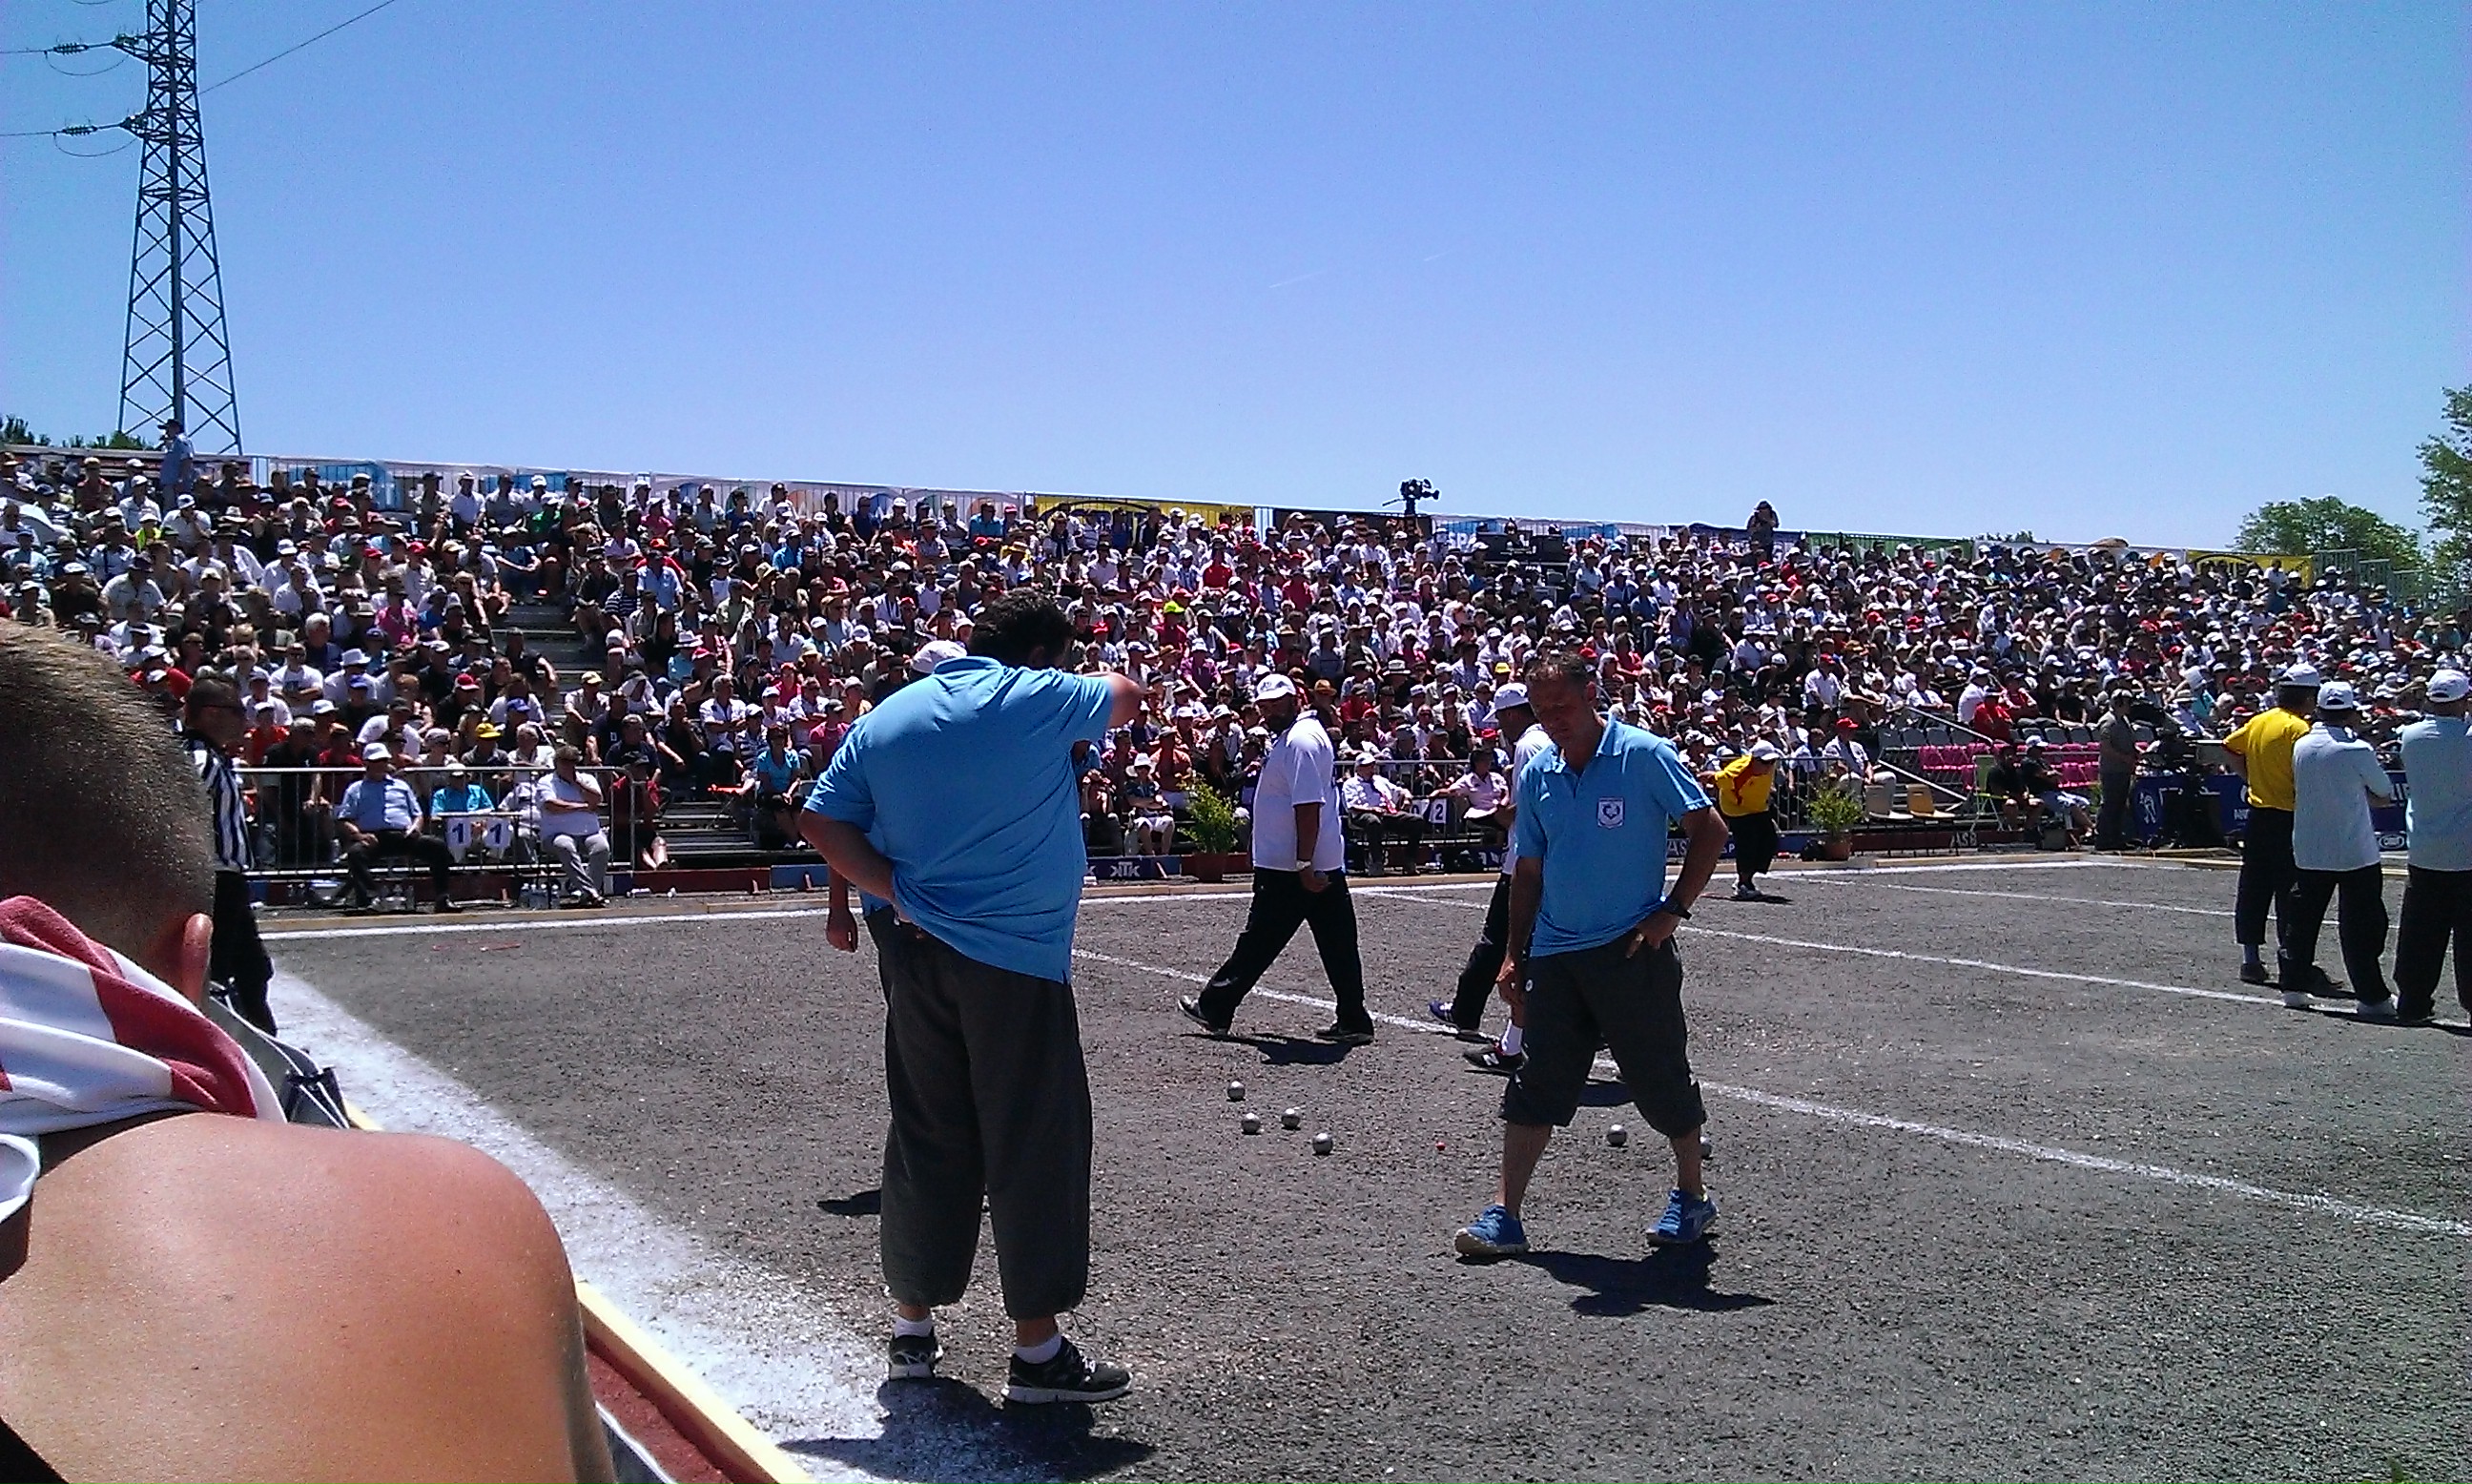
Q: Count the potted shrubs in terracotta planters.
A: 2